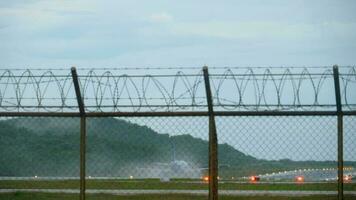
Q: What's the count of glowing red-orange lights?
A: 4